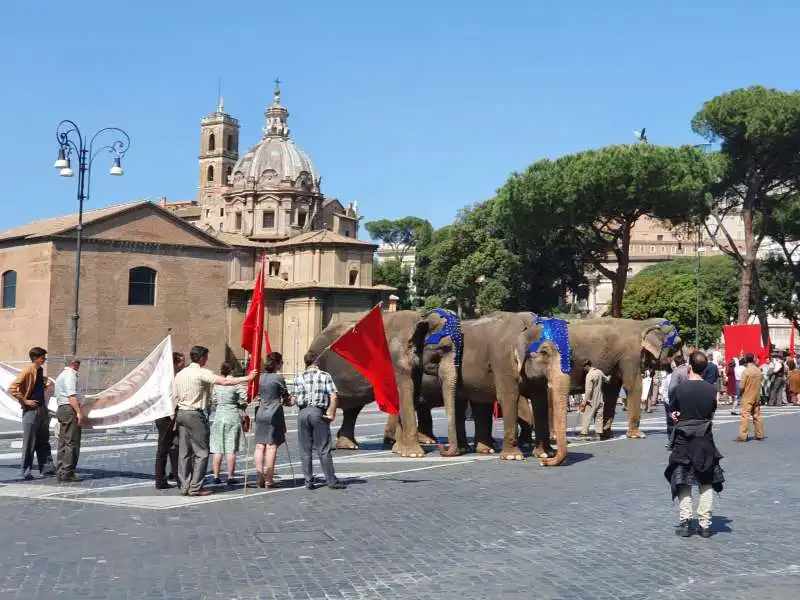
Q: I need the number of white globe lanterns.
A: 3